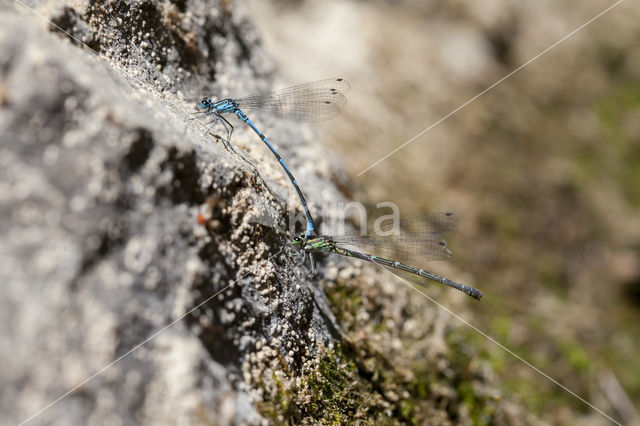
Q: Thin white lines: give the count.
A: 4